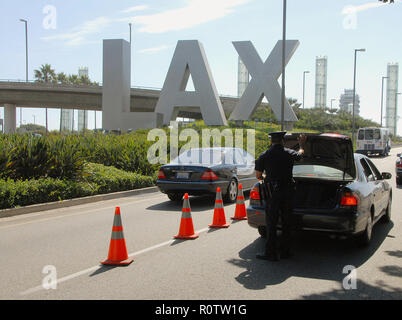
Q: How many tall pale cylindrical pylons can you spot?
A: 5